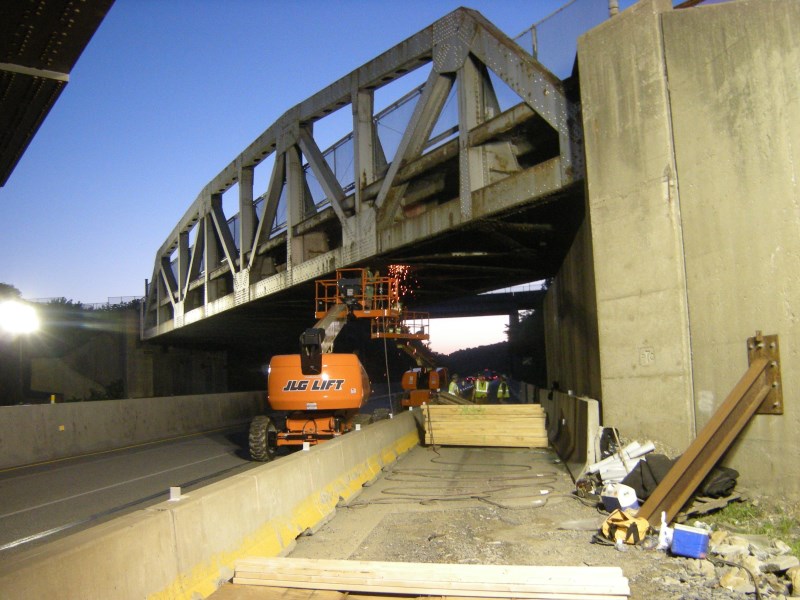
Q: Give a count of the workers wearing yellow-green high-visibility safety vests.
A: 3